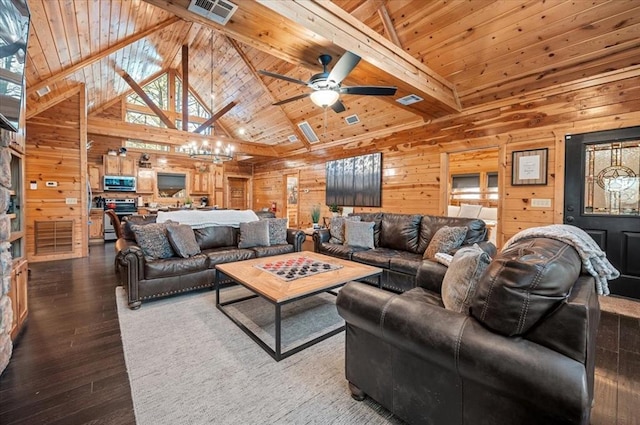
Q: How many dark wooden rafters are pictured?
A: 3